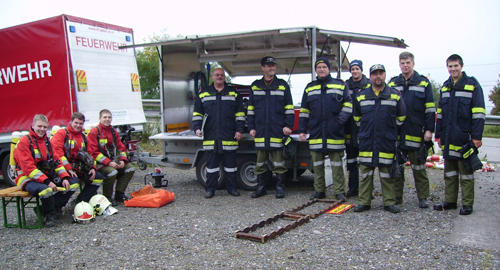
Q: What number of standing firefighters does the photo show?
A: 7